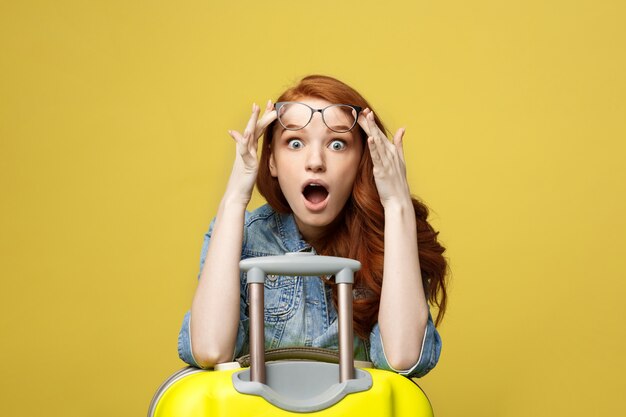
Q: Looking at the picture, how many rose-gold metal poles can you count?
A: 2